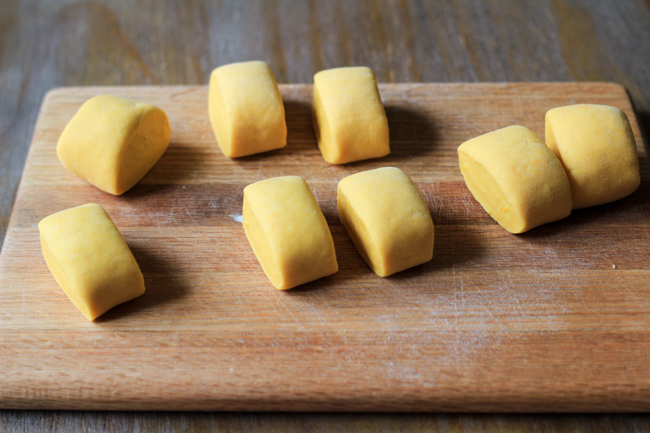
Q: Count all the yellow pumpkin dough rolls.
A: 8